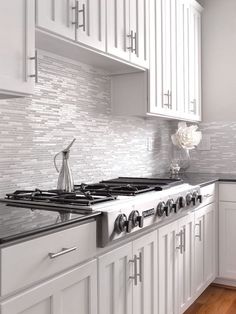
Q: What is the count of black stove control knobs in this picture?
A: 7